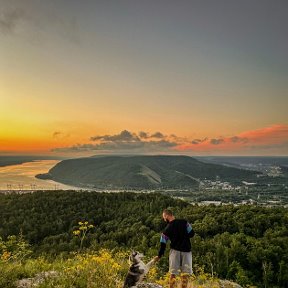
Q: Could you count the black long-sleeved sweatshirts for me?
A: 1